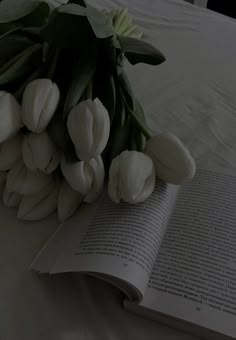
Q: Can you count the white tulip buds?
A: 12